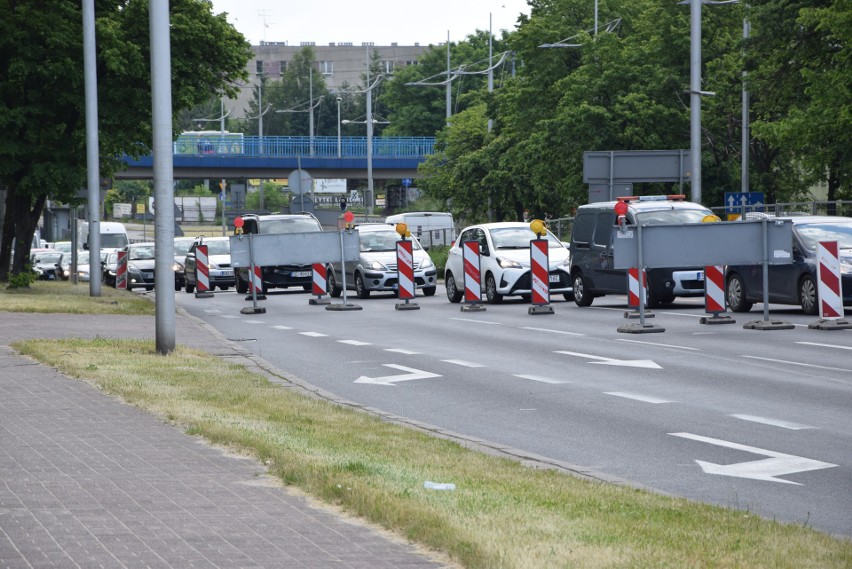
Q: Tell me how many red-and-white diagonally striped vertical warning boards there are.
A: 10